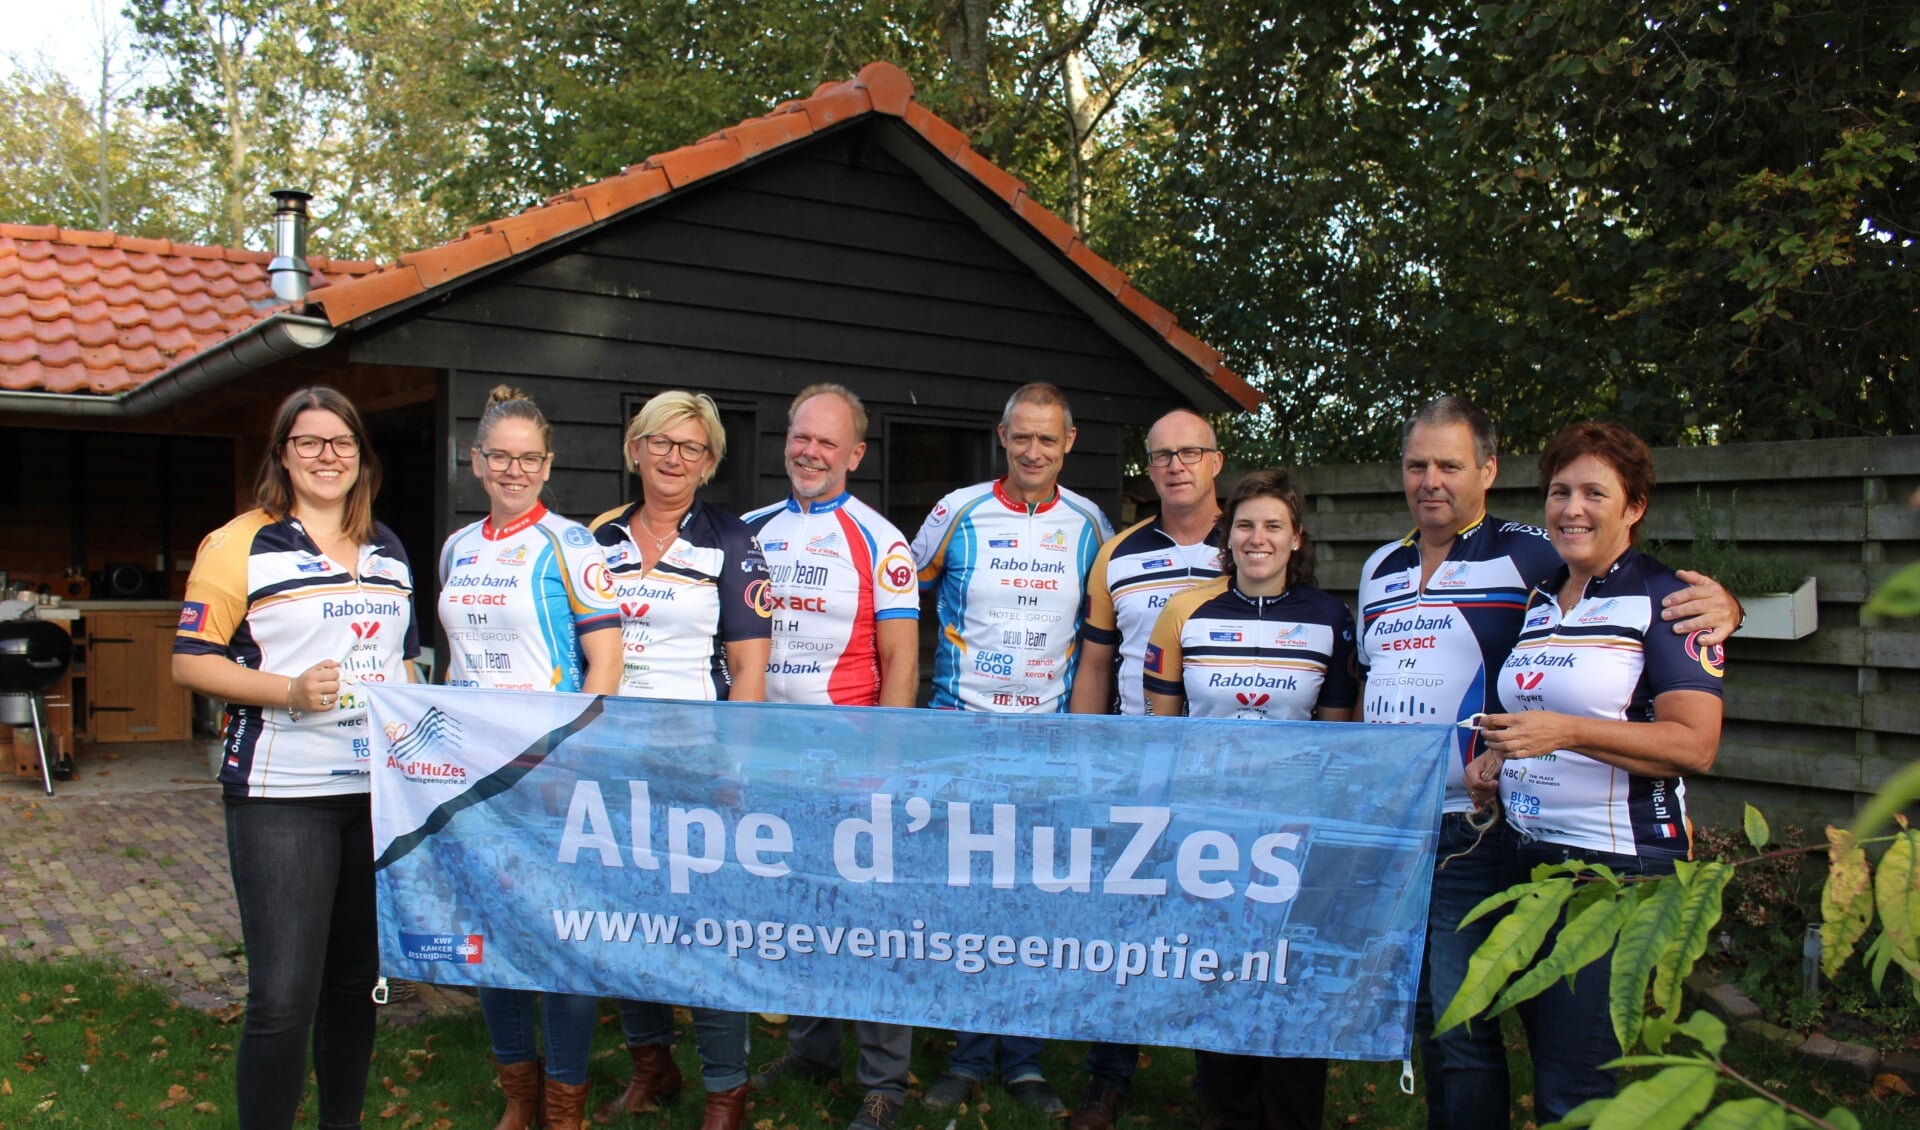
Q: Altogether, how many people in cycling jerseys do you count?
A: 9